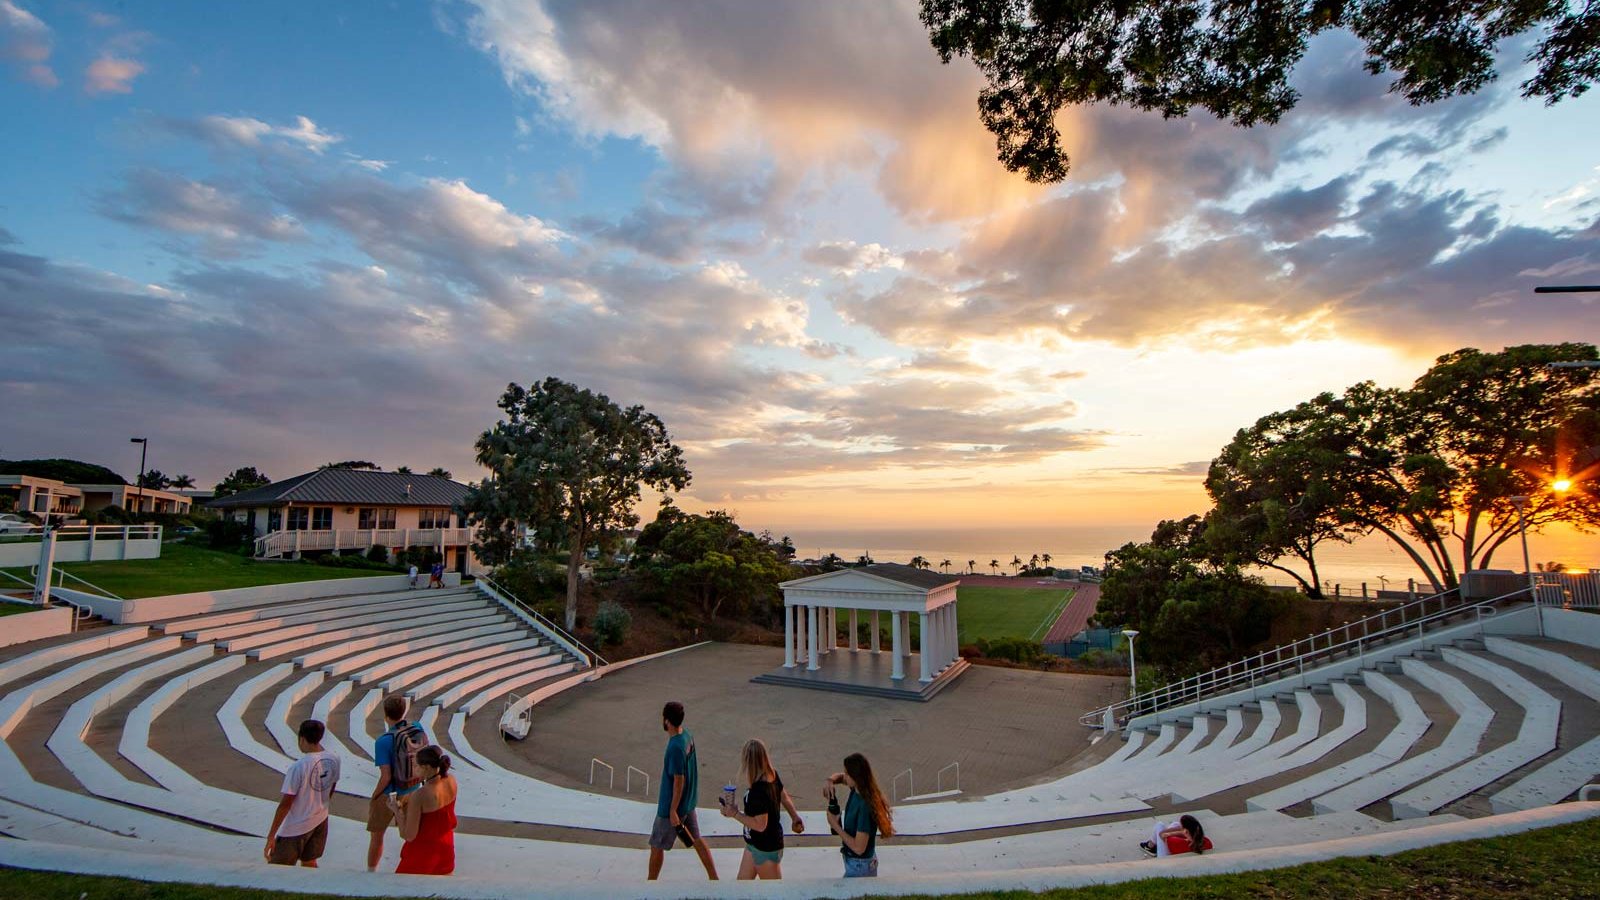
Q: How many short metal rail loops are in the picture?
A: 4